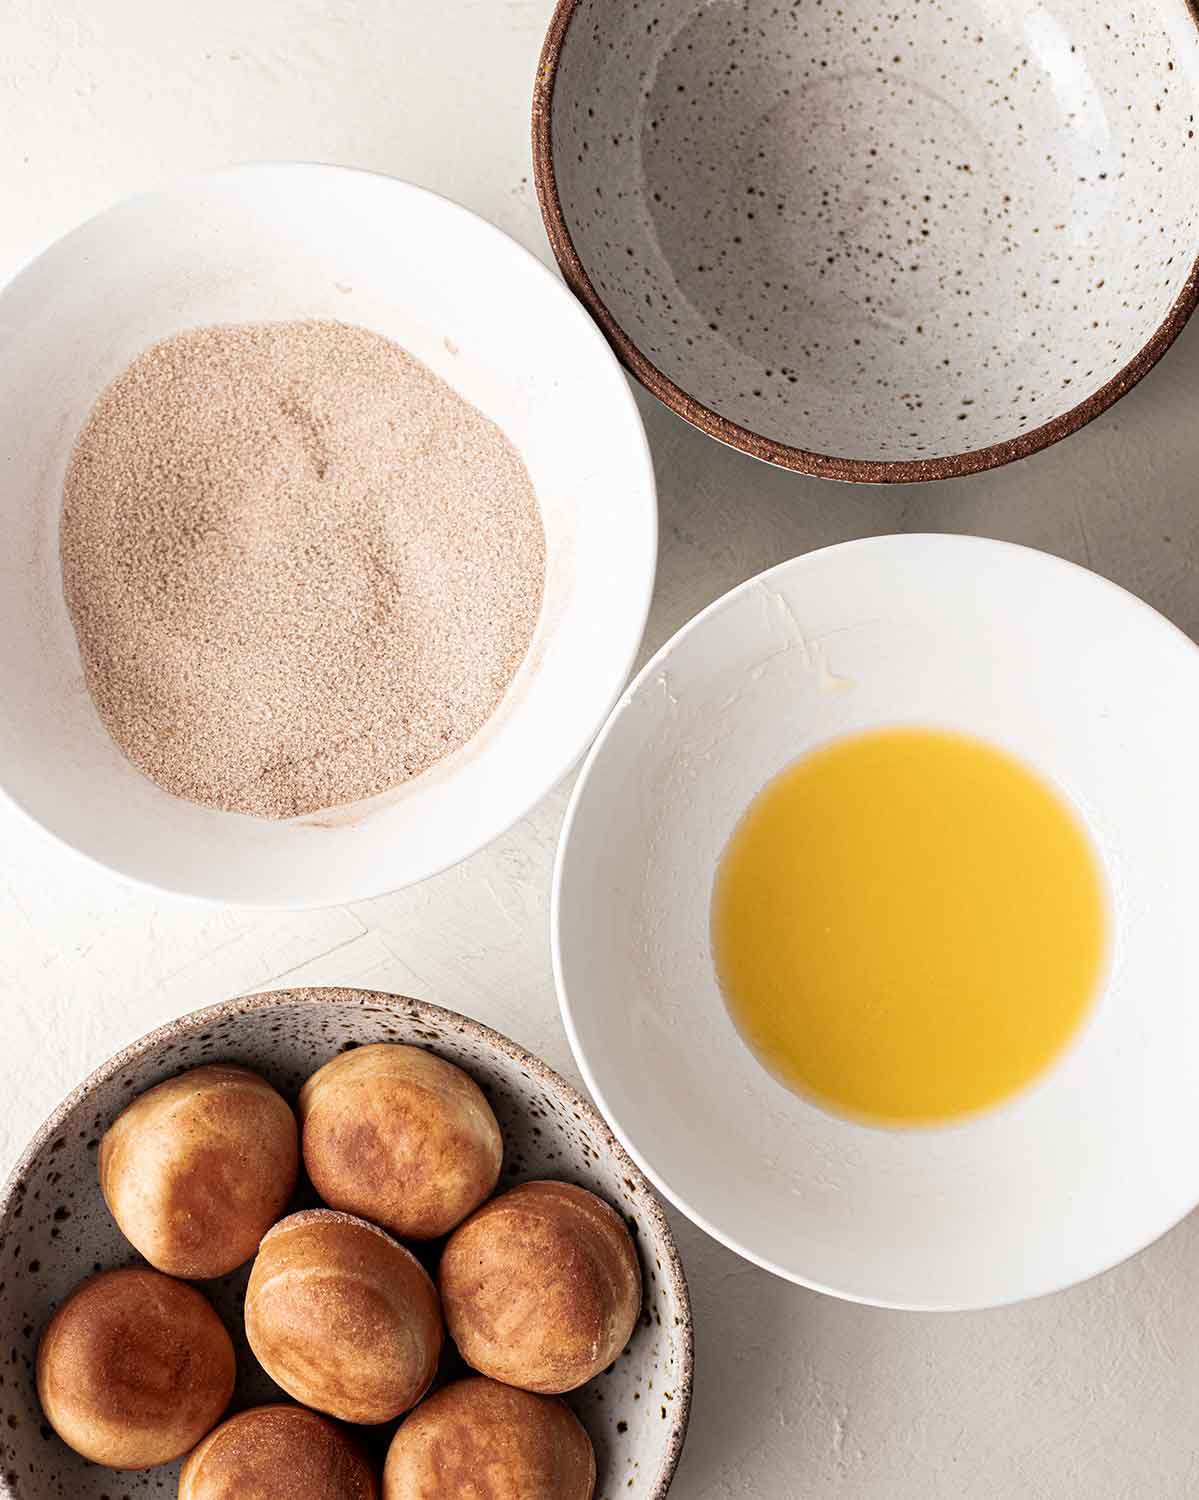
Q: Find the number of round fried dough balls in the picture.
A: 7